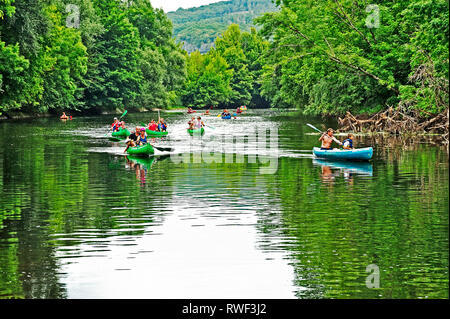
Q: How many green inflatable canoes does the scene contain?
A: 4